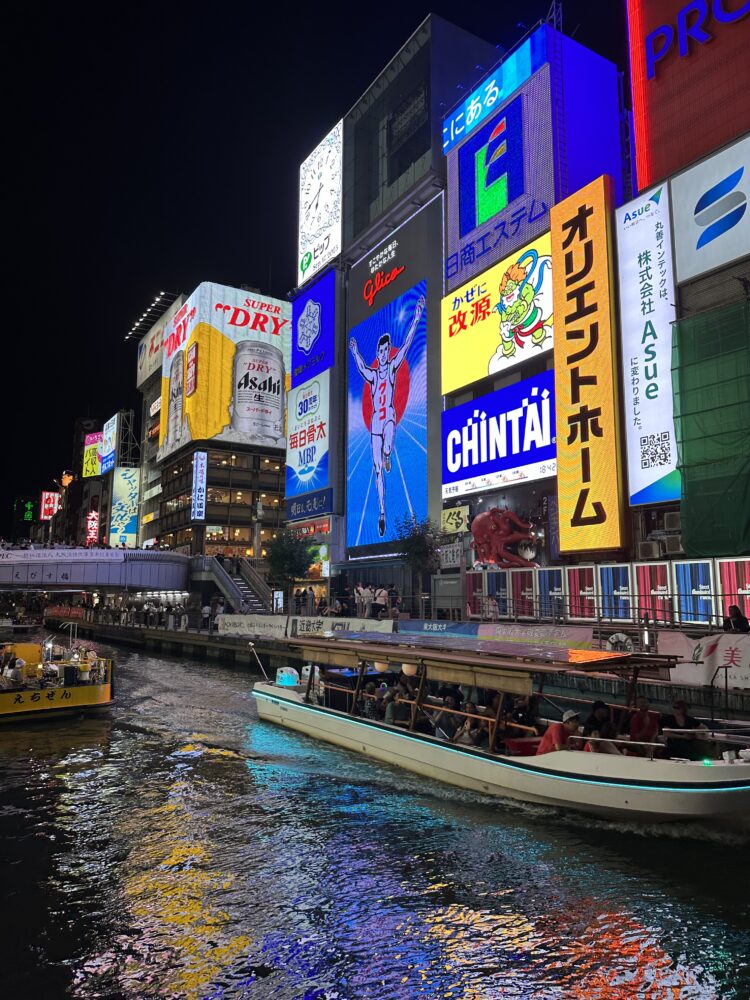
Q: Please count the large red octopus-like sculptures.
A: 1